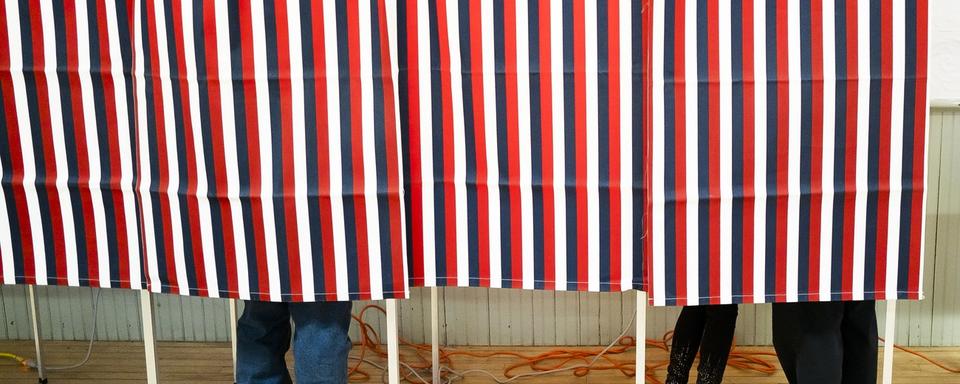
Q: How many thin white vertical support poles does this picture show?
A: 7